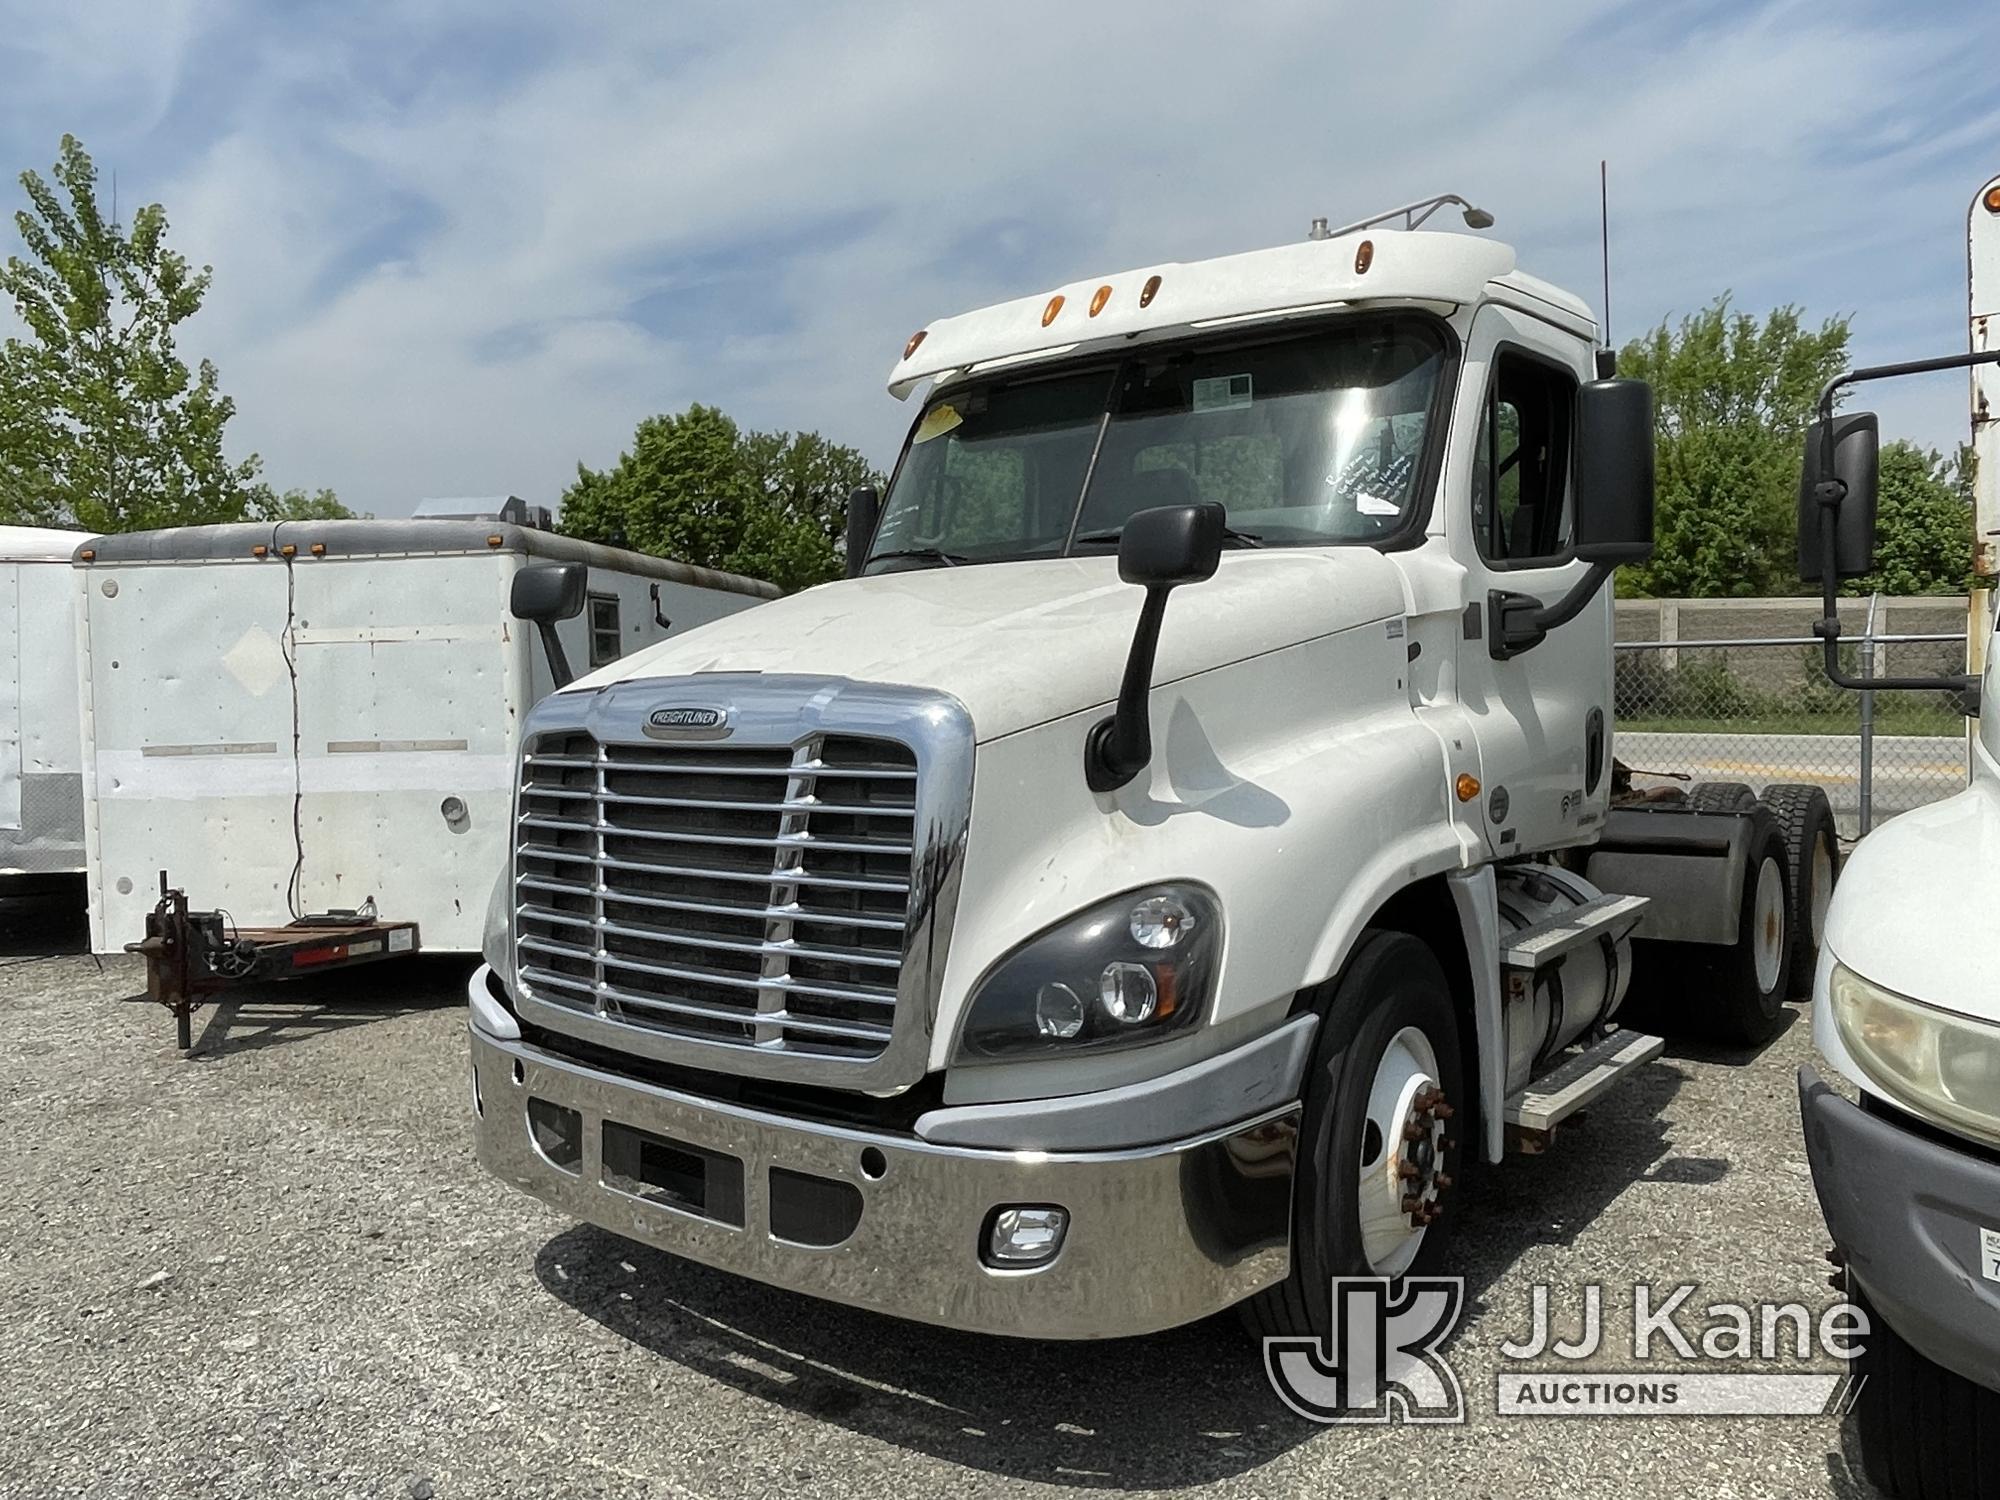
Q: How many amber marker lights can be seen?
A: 12